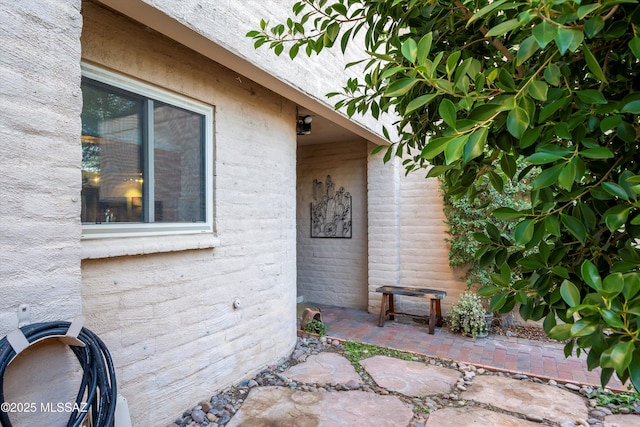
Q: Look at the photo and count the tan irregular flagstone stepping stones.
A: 6